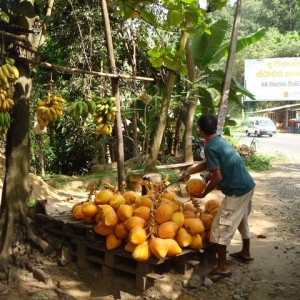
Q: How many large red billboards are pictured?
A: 0